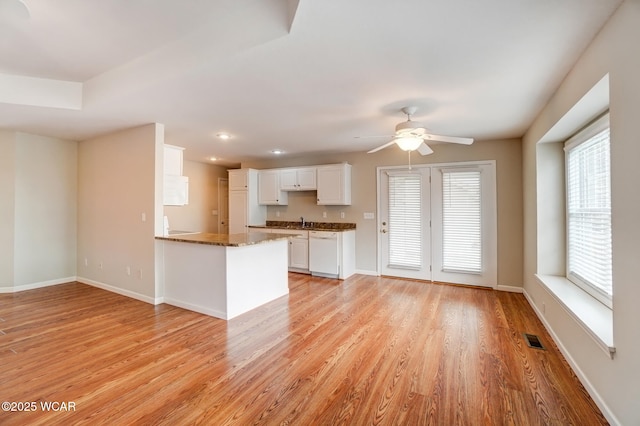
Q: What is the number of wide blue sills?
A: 0